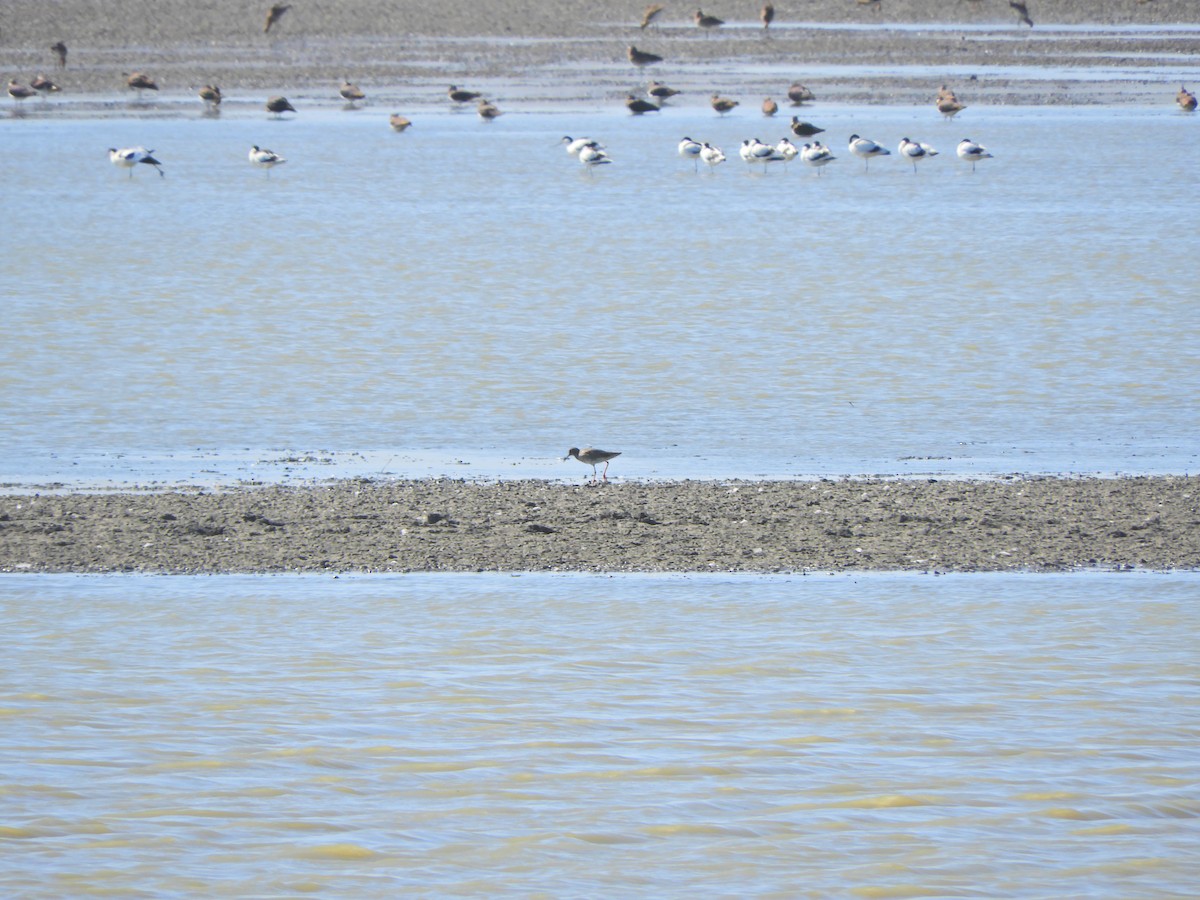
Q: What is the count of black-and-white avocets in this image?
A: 14